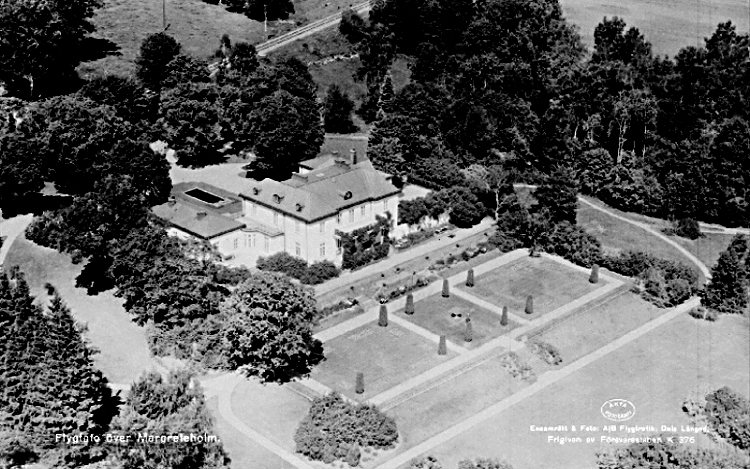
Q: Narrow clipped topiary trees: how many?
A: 10